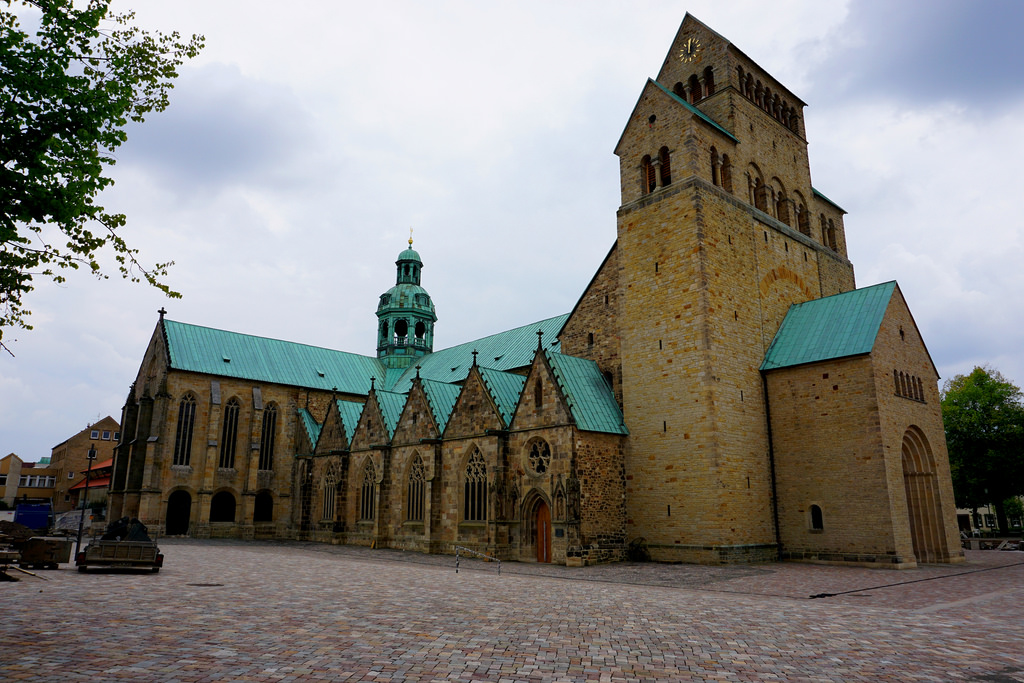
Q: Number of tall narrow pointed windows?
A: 7